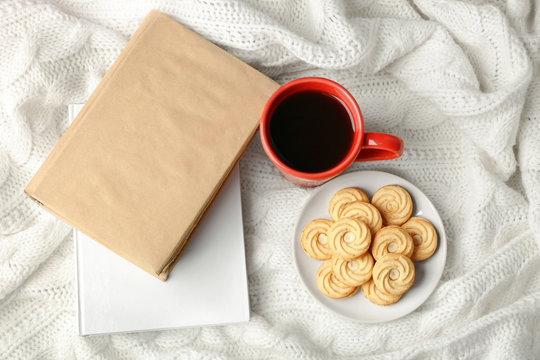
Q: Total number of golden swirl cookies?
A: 11